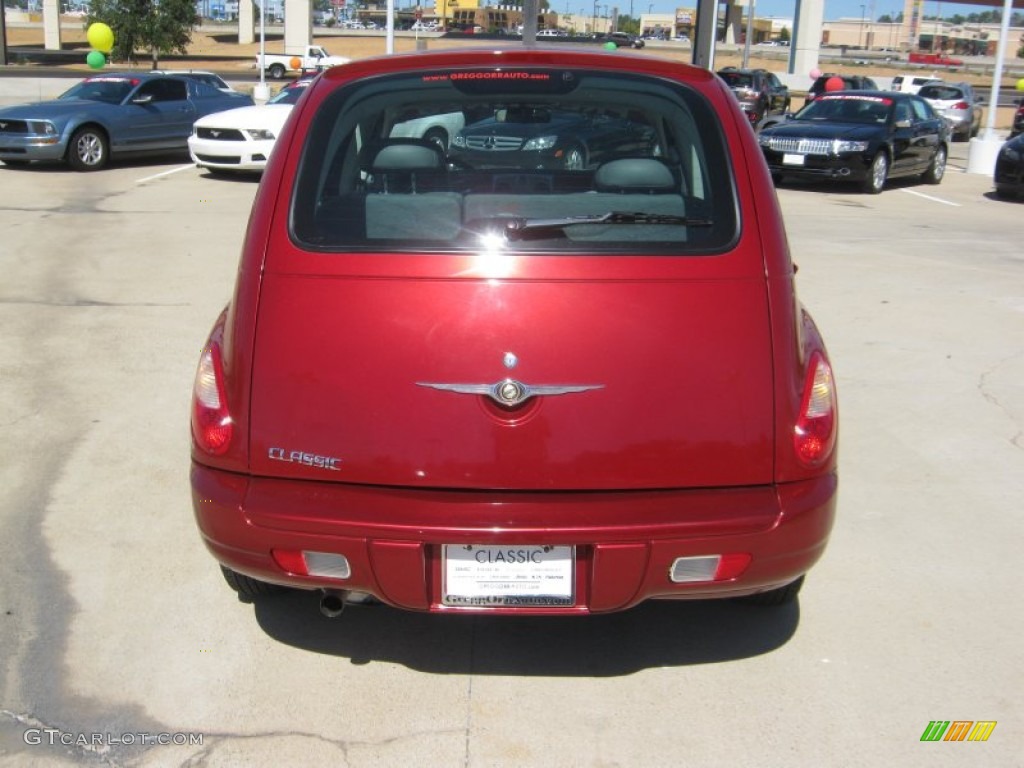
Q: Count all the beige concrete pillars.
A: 4